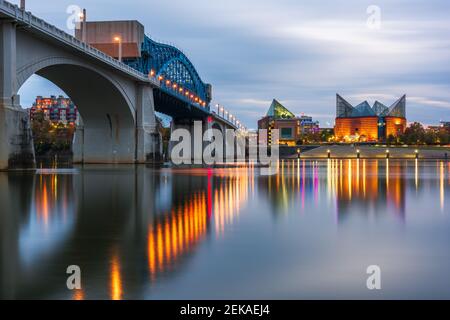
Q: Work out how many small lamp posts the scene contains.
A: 5